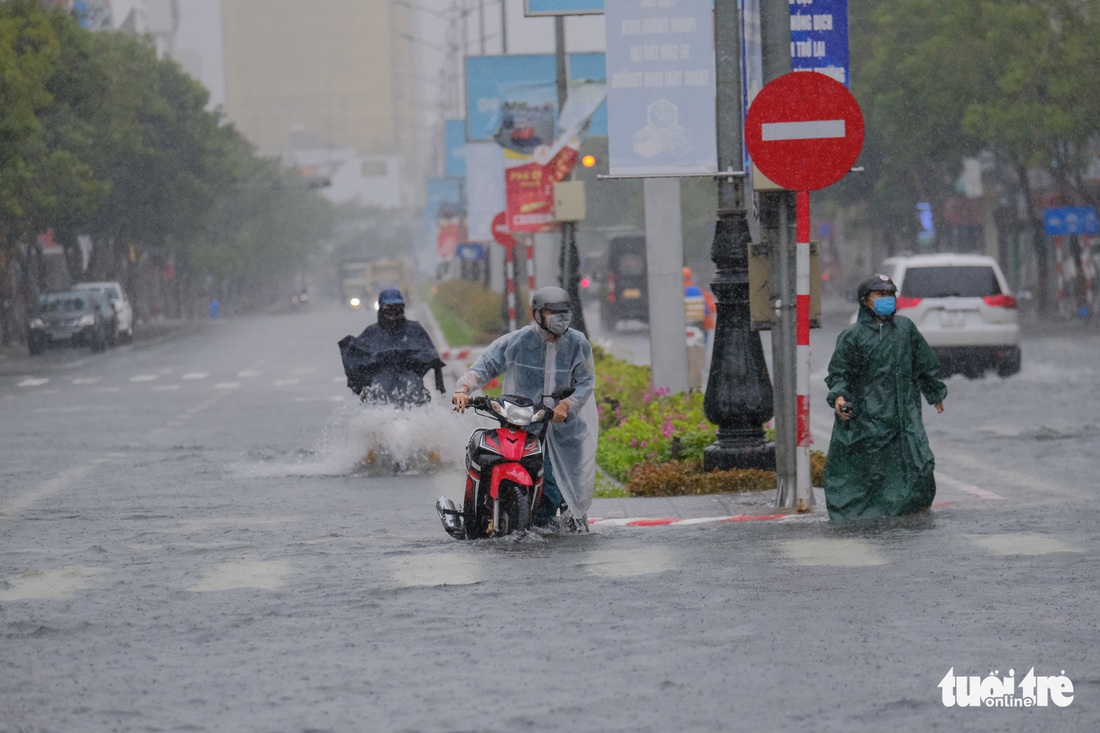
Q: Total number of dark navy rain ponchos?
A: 1